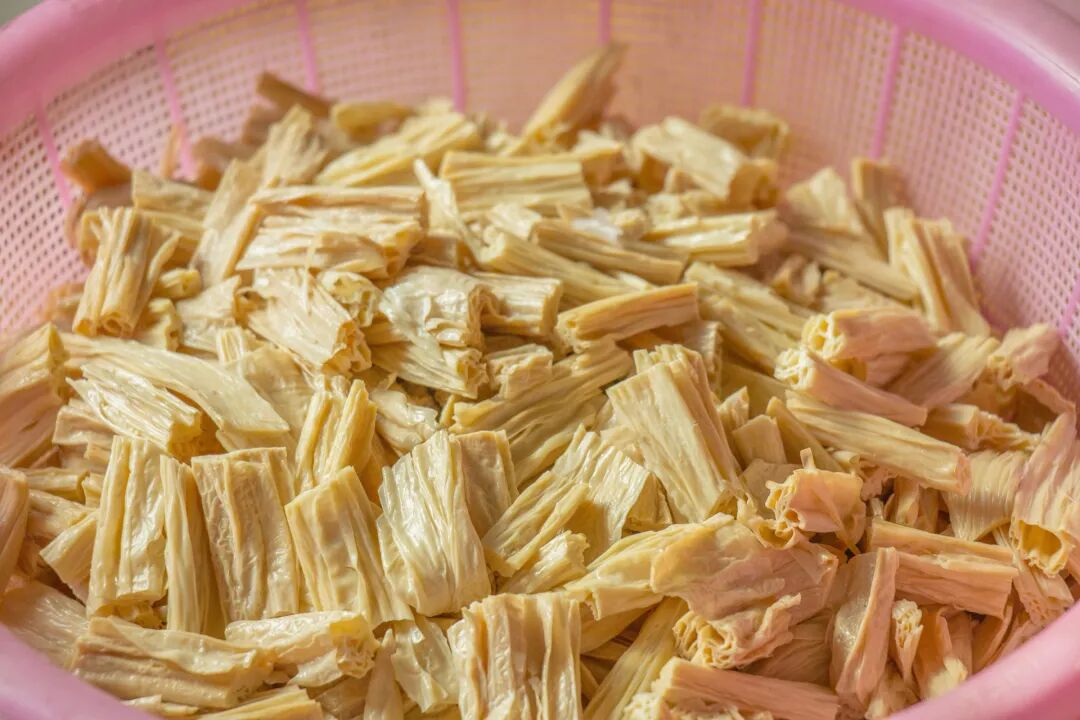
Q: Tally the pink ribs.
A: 9